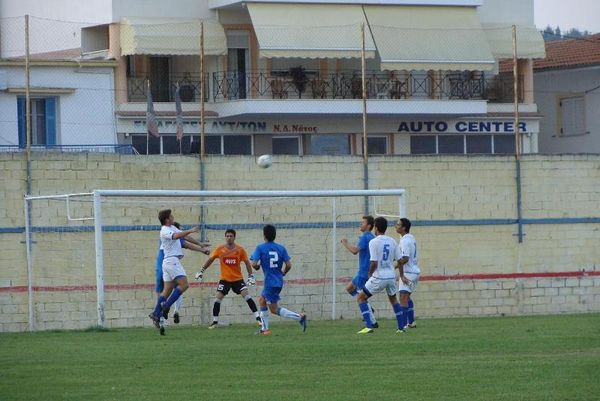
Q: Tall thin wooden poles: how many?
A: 4